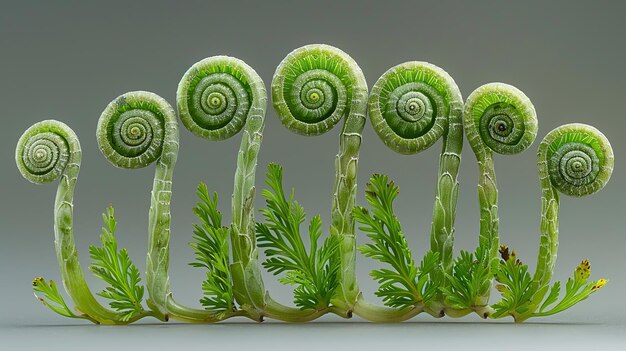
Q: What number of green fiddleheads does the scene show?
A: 7